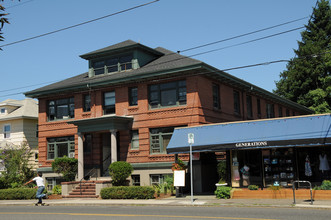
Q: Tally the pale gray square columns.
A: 2